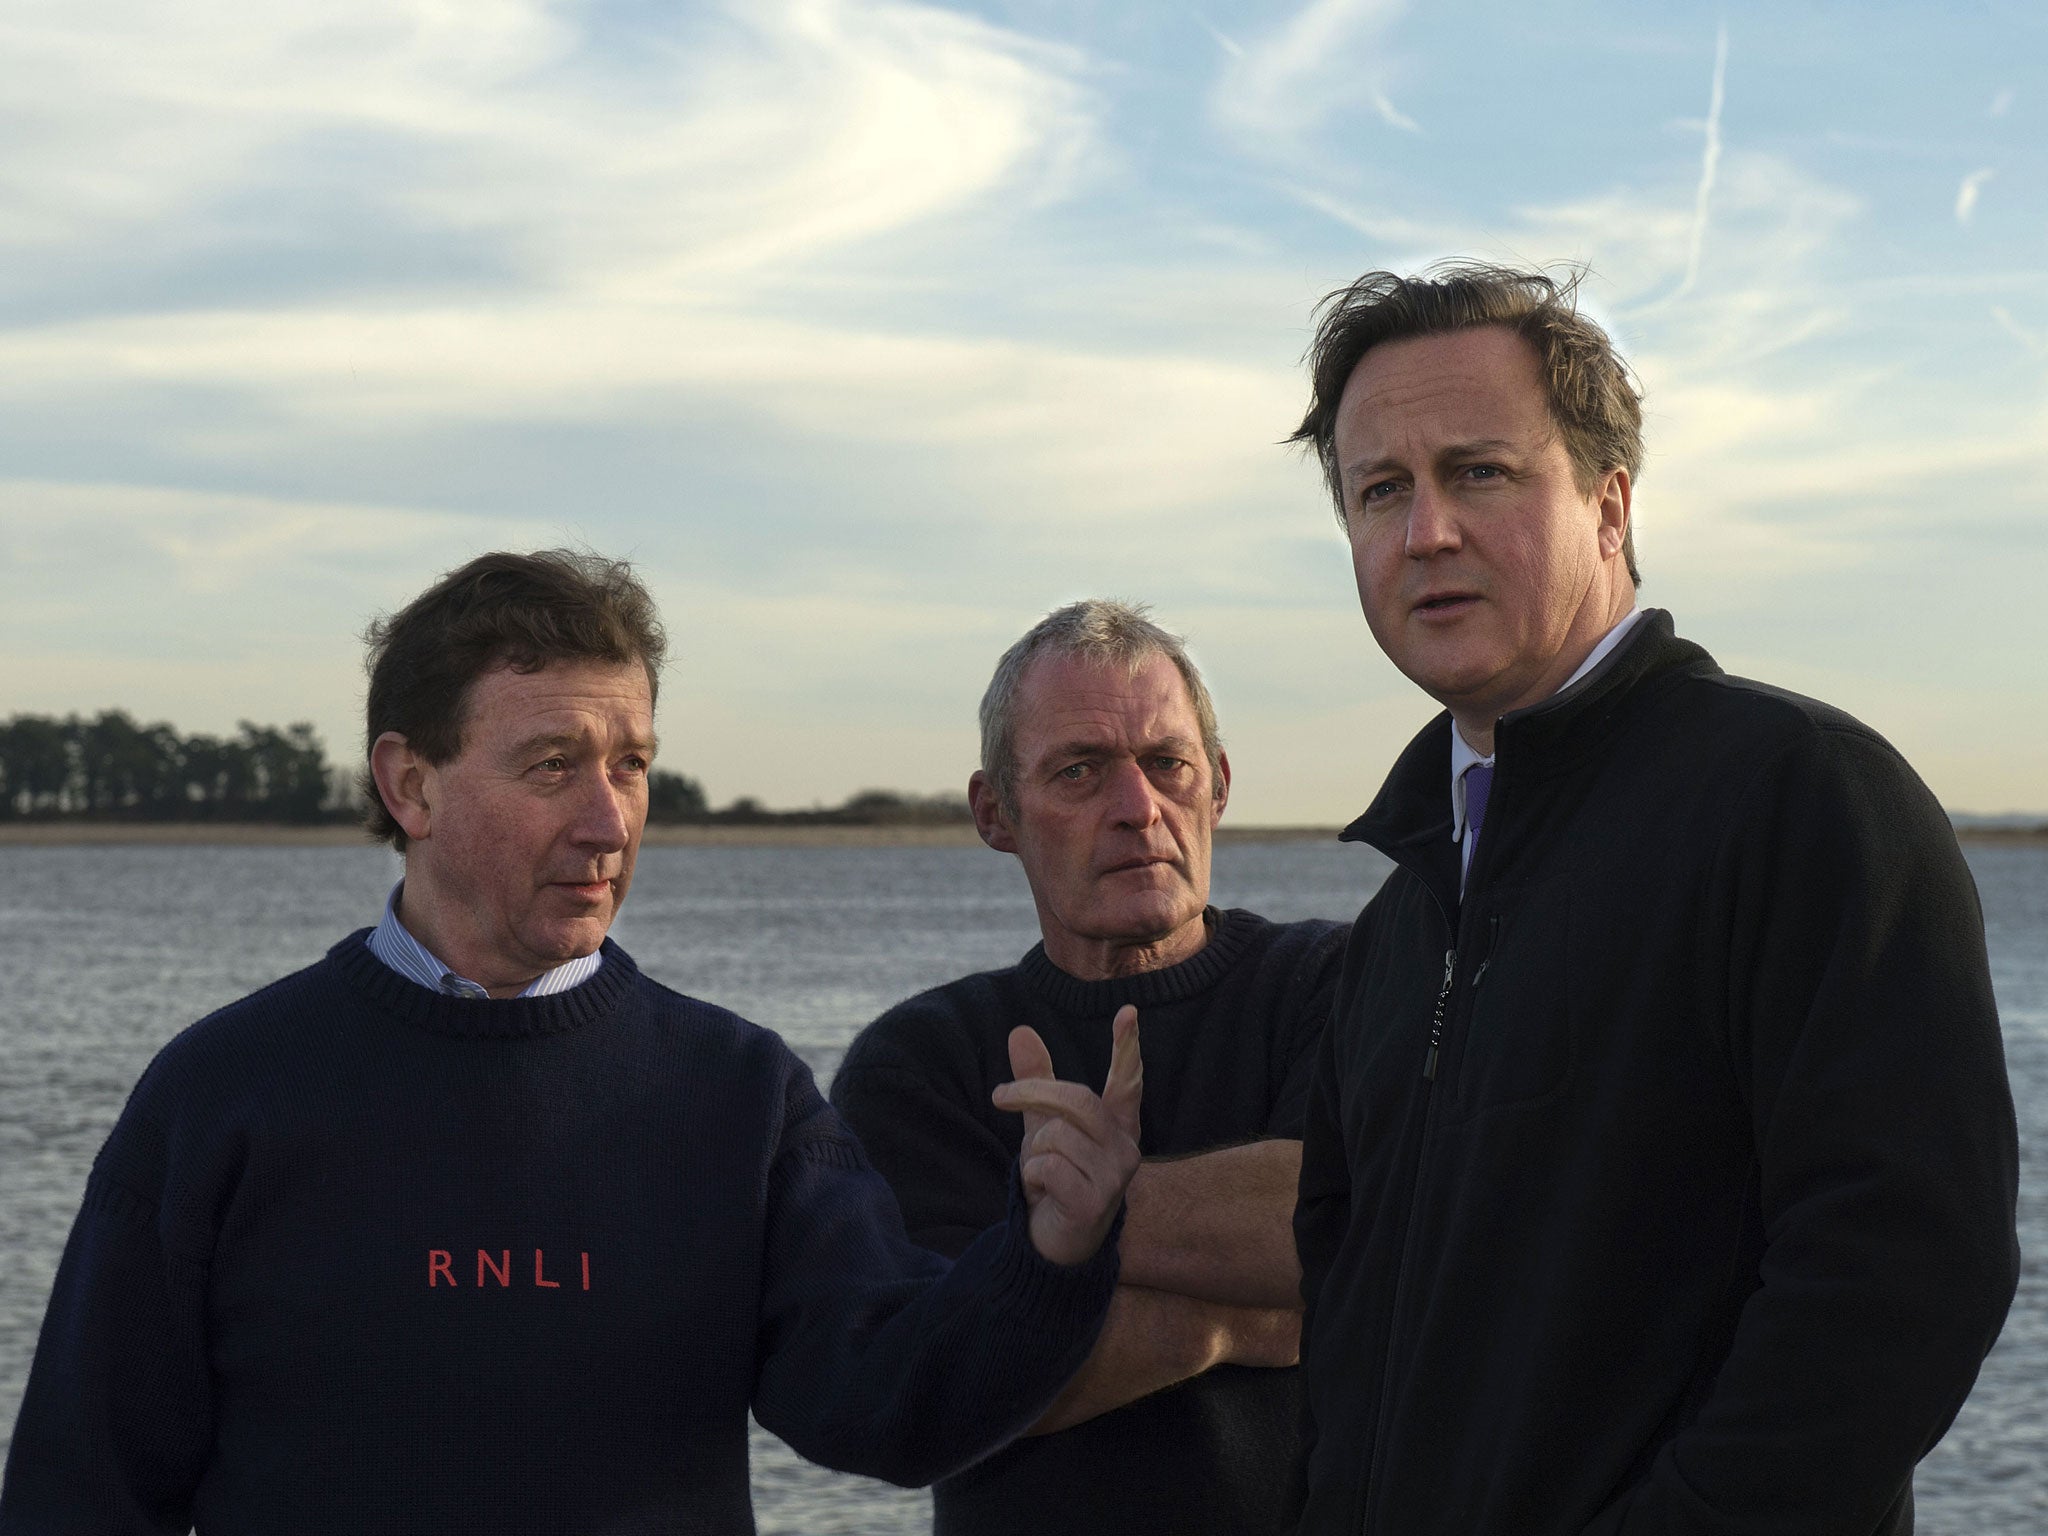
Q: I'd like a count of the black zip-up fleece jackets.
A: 1